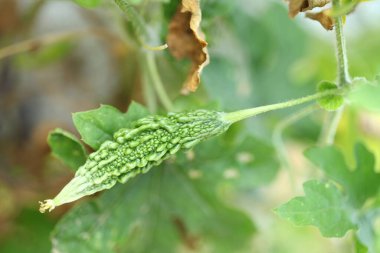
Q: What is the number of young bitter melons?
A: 1